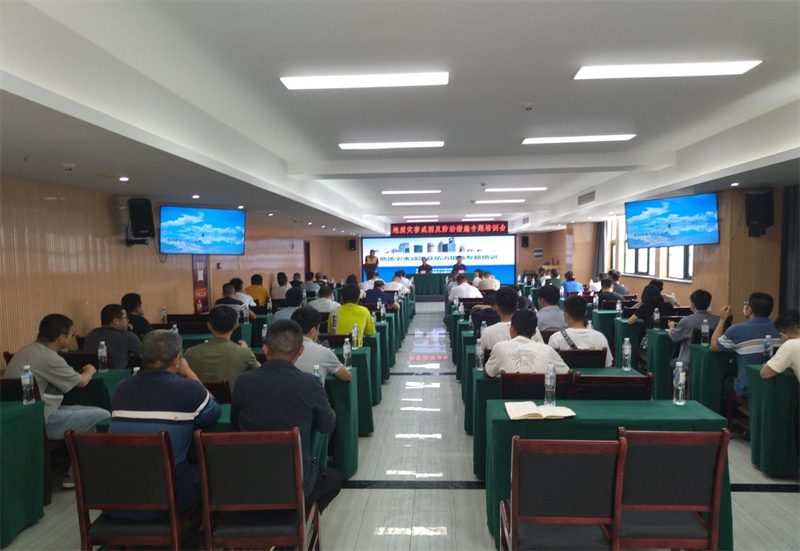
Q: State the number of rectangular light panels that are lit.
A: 12